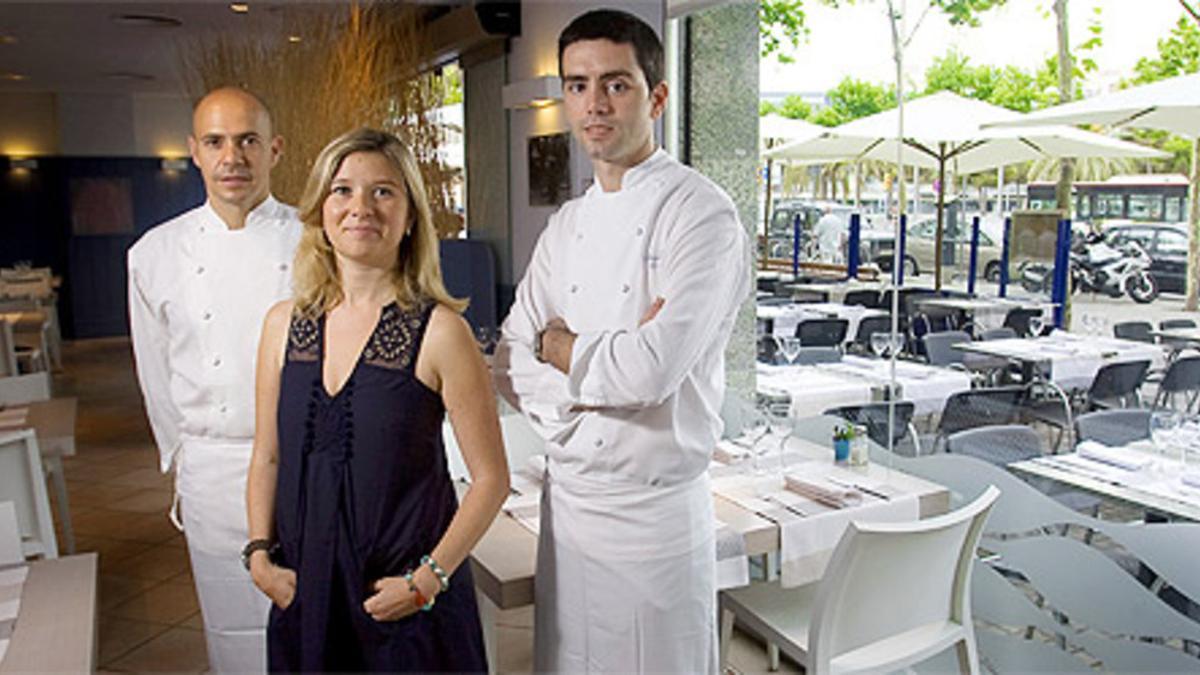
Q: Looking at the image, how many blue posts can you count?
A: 6